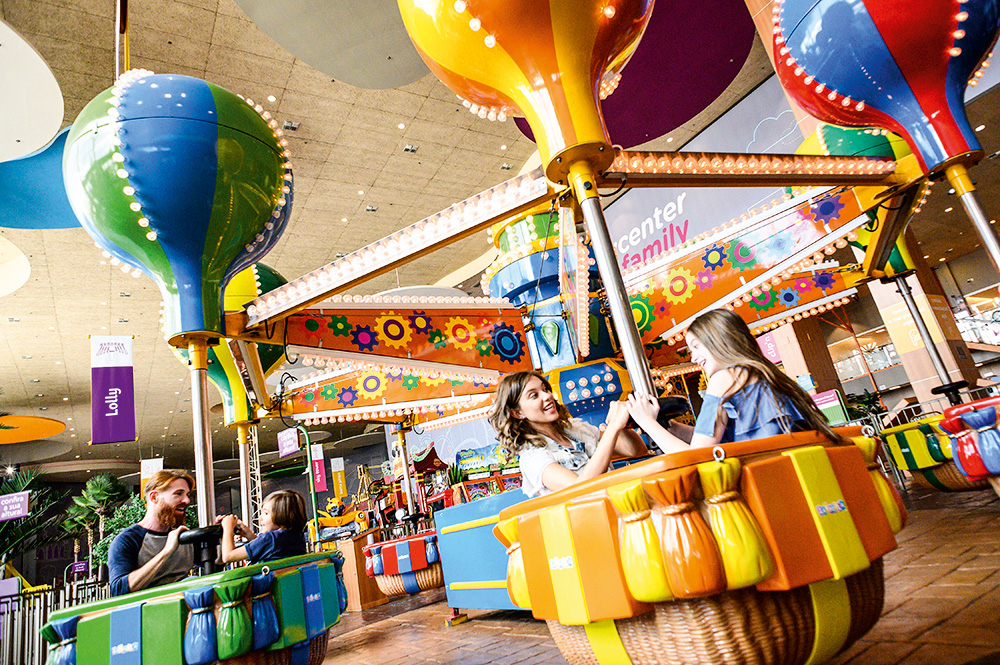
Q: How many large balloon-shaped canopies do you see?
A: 5